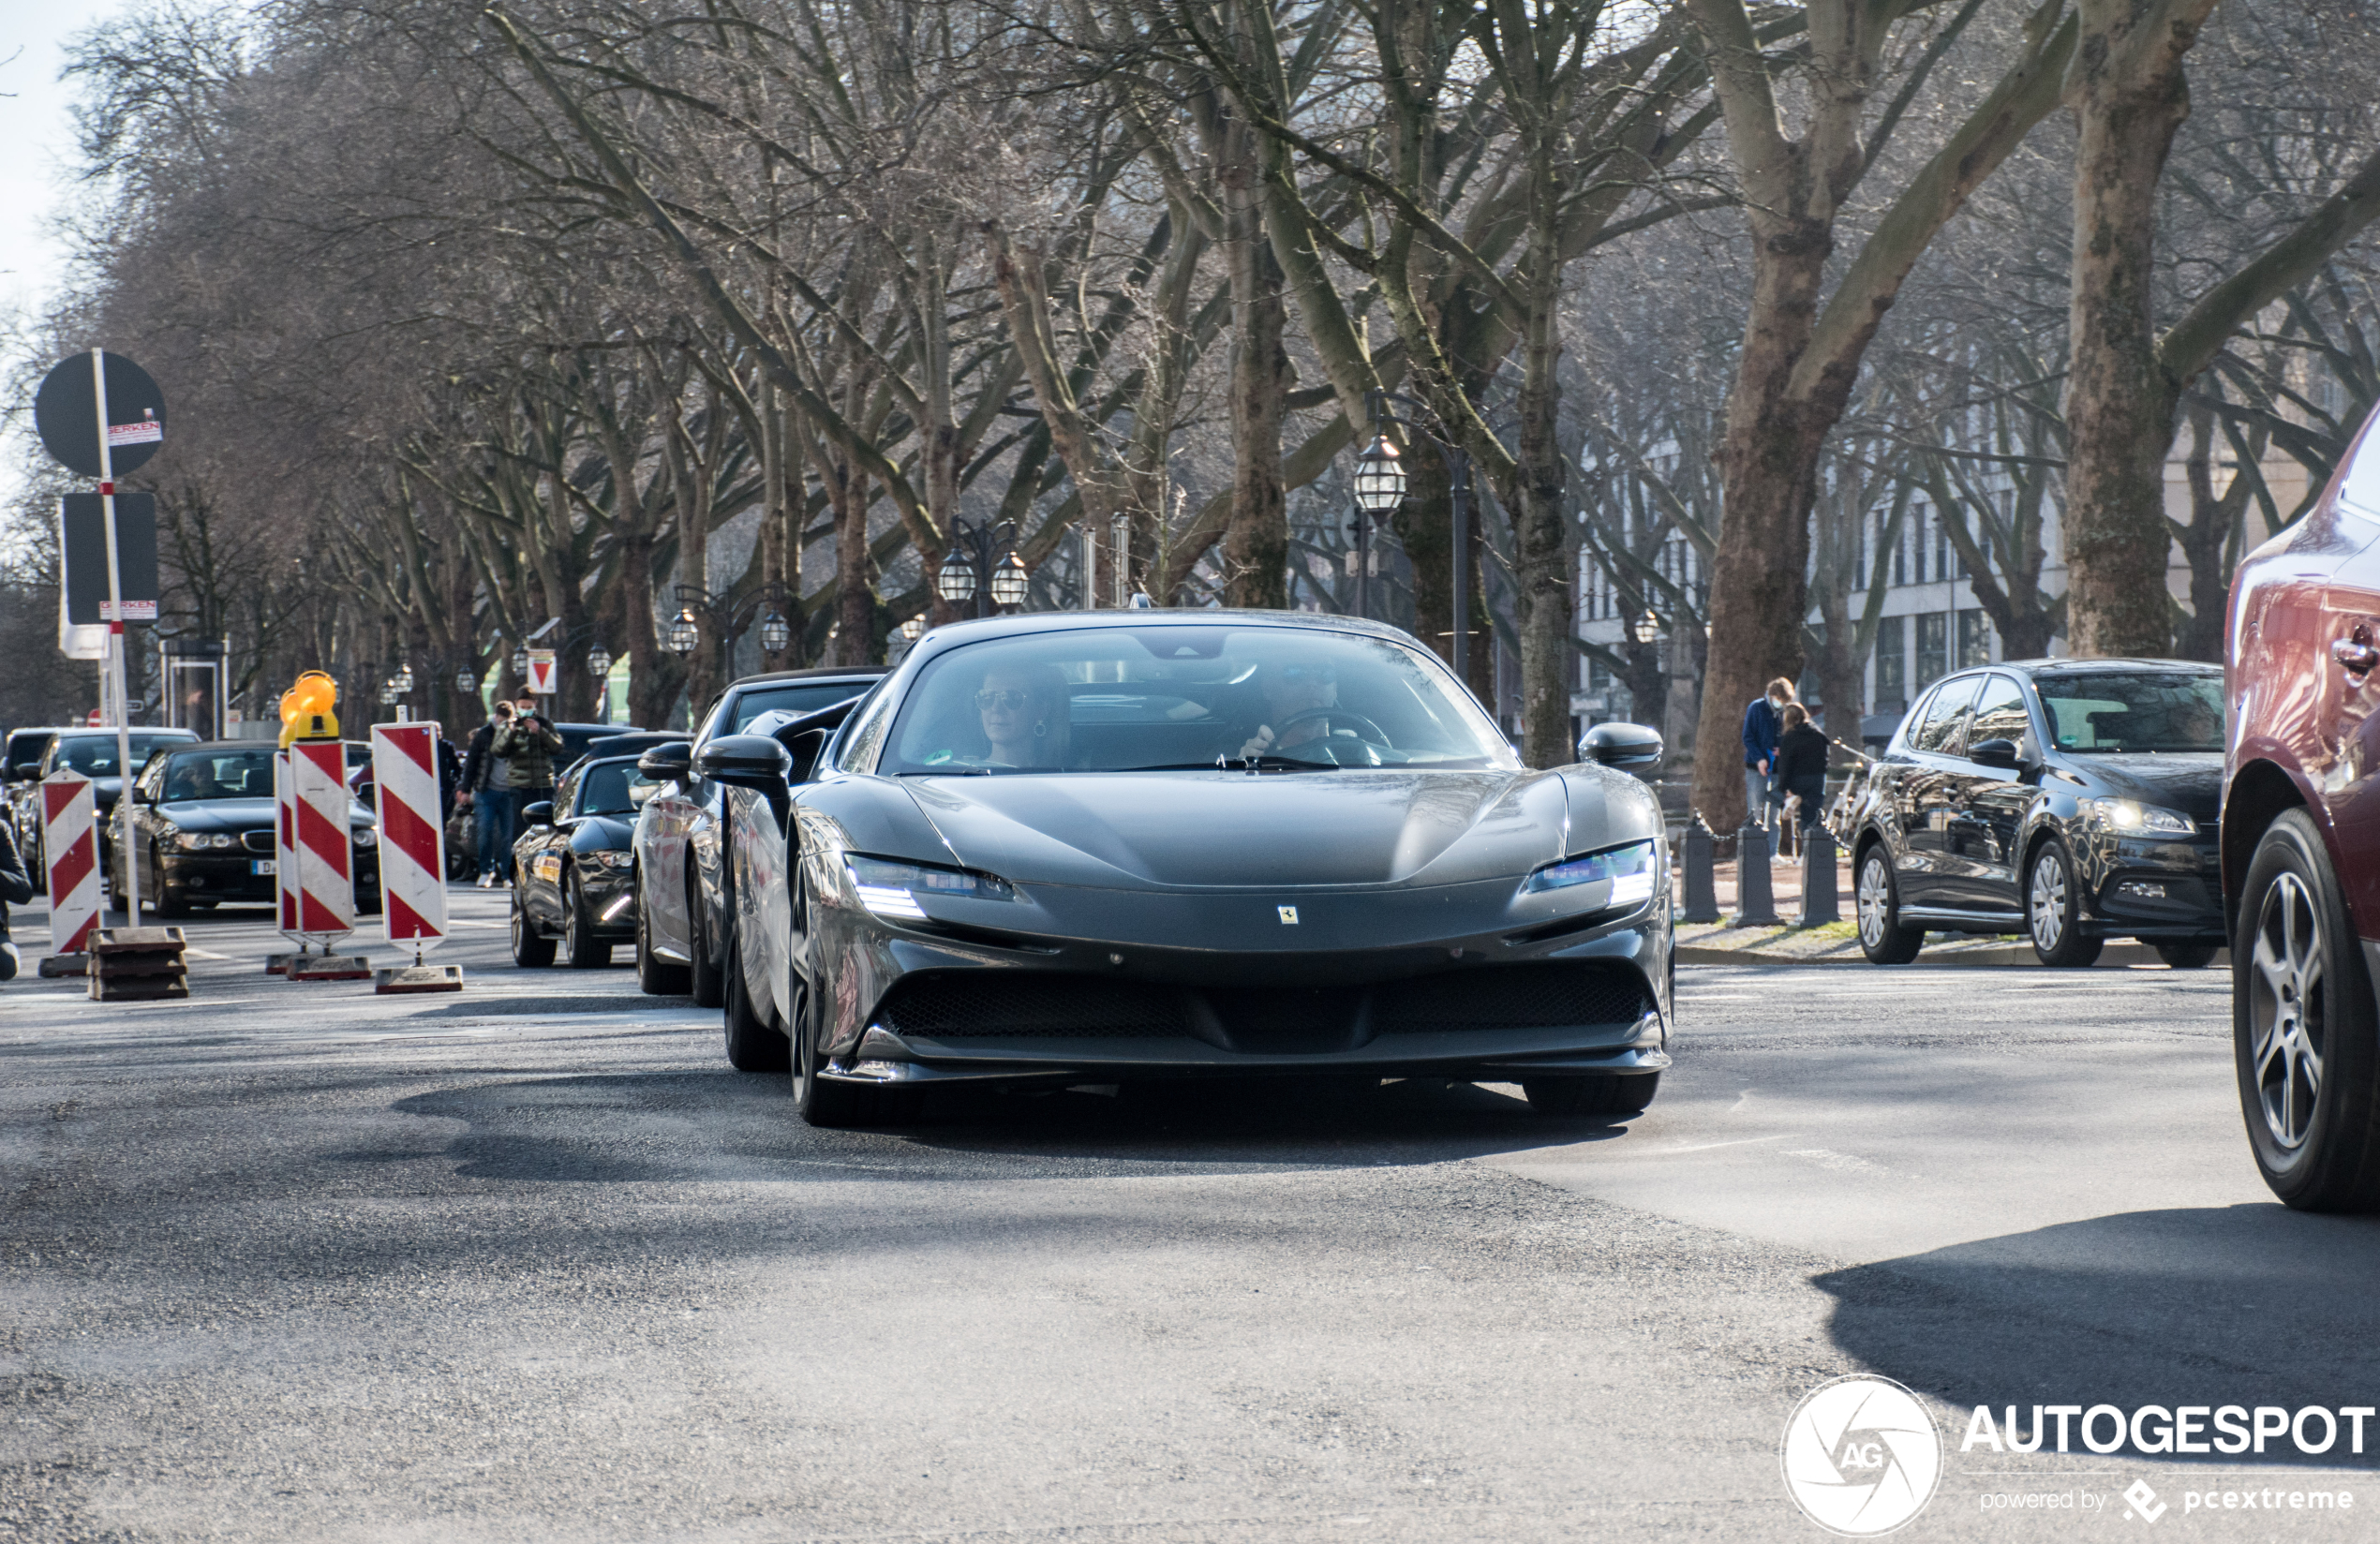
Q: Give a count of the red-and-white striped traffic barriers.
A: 4